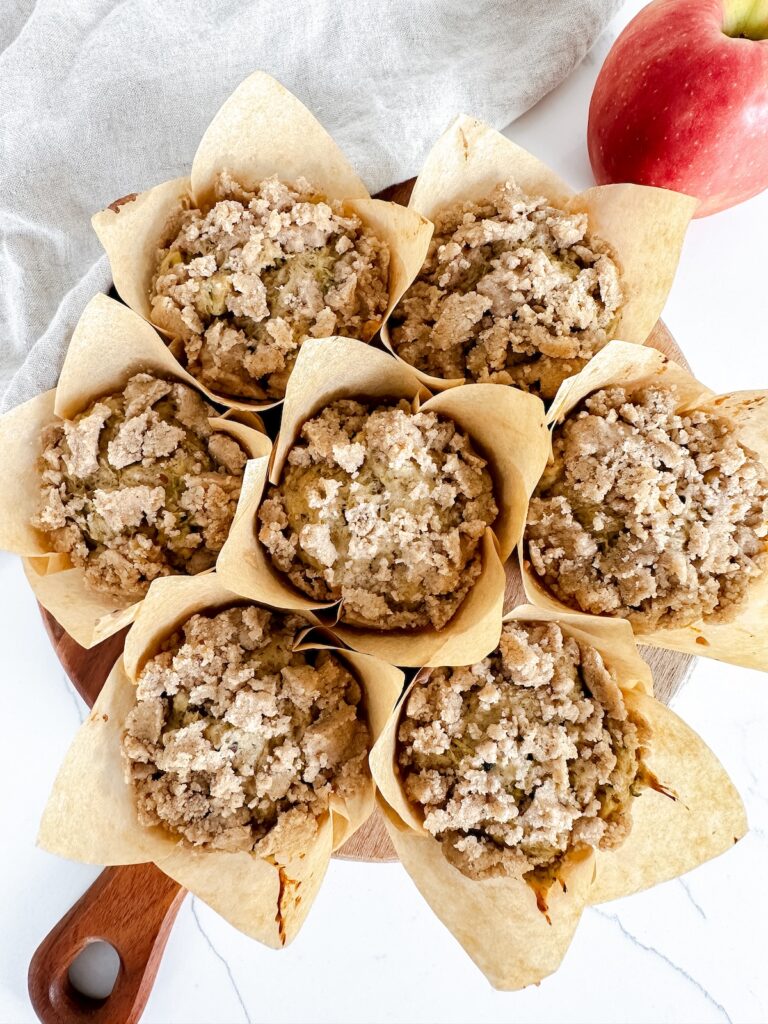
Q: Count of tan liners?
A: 7